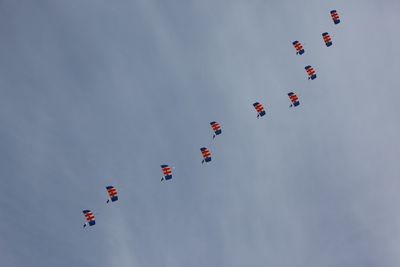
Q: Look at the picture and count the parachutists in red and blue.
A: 11